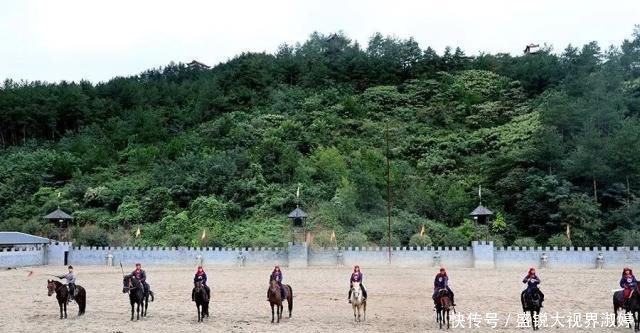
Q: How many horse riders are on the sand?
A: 8